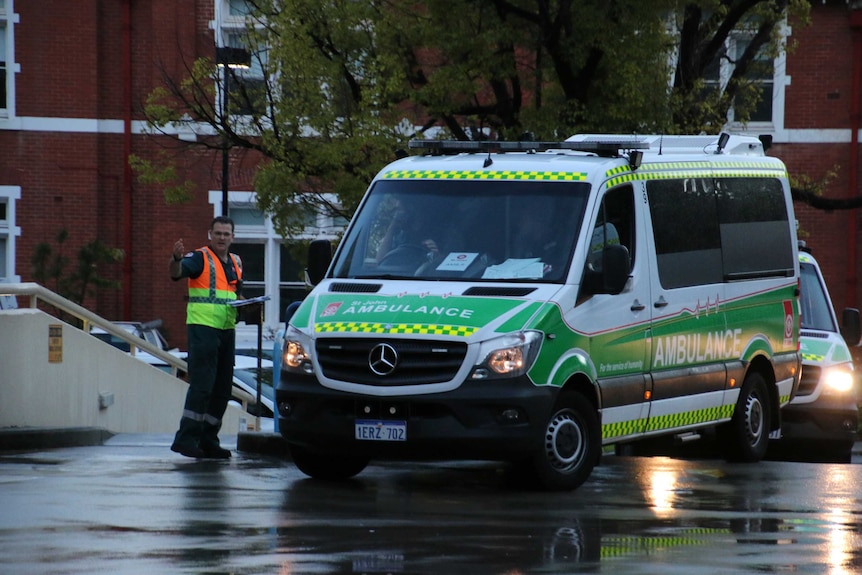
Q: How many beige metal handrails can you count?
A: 1